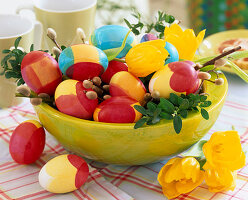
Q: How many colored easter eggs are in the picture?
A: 12